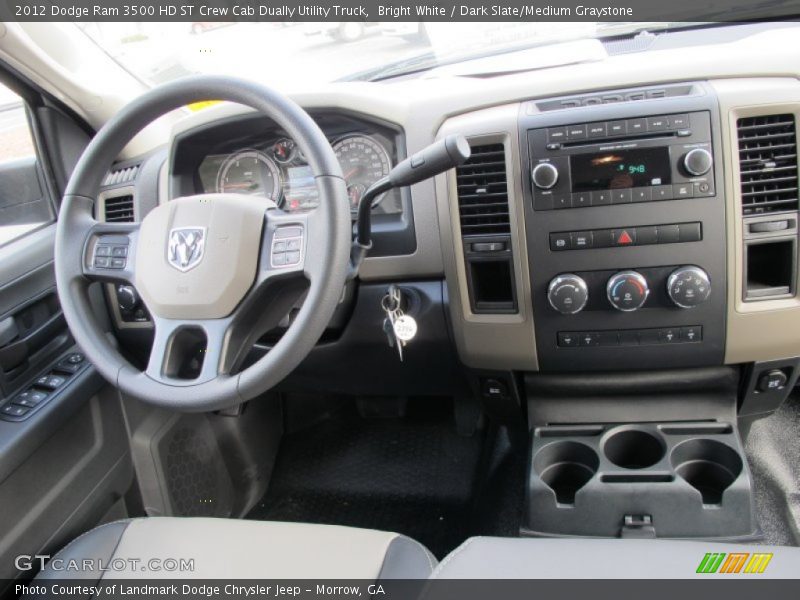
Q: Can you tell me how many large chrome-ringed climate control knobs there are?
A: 3